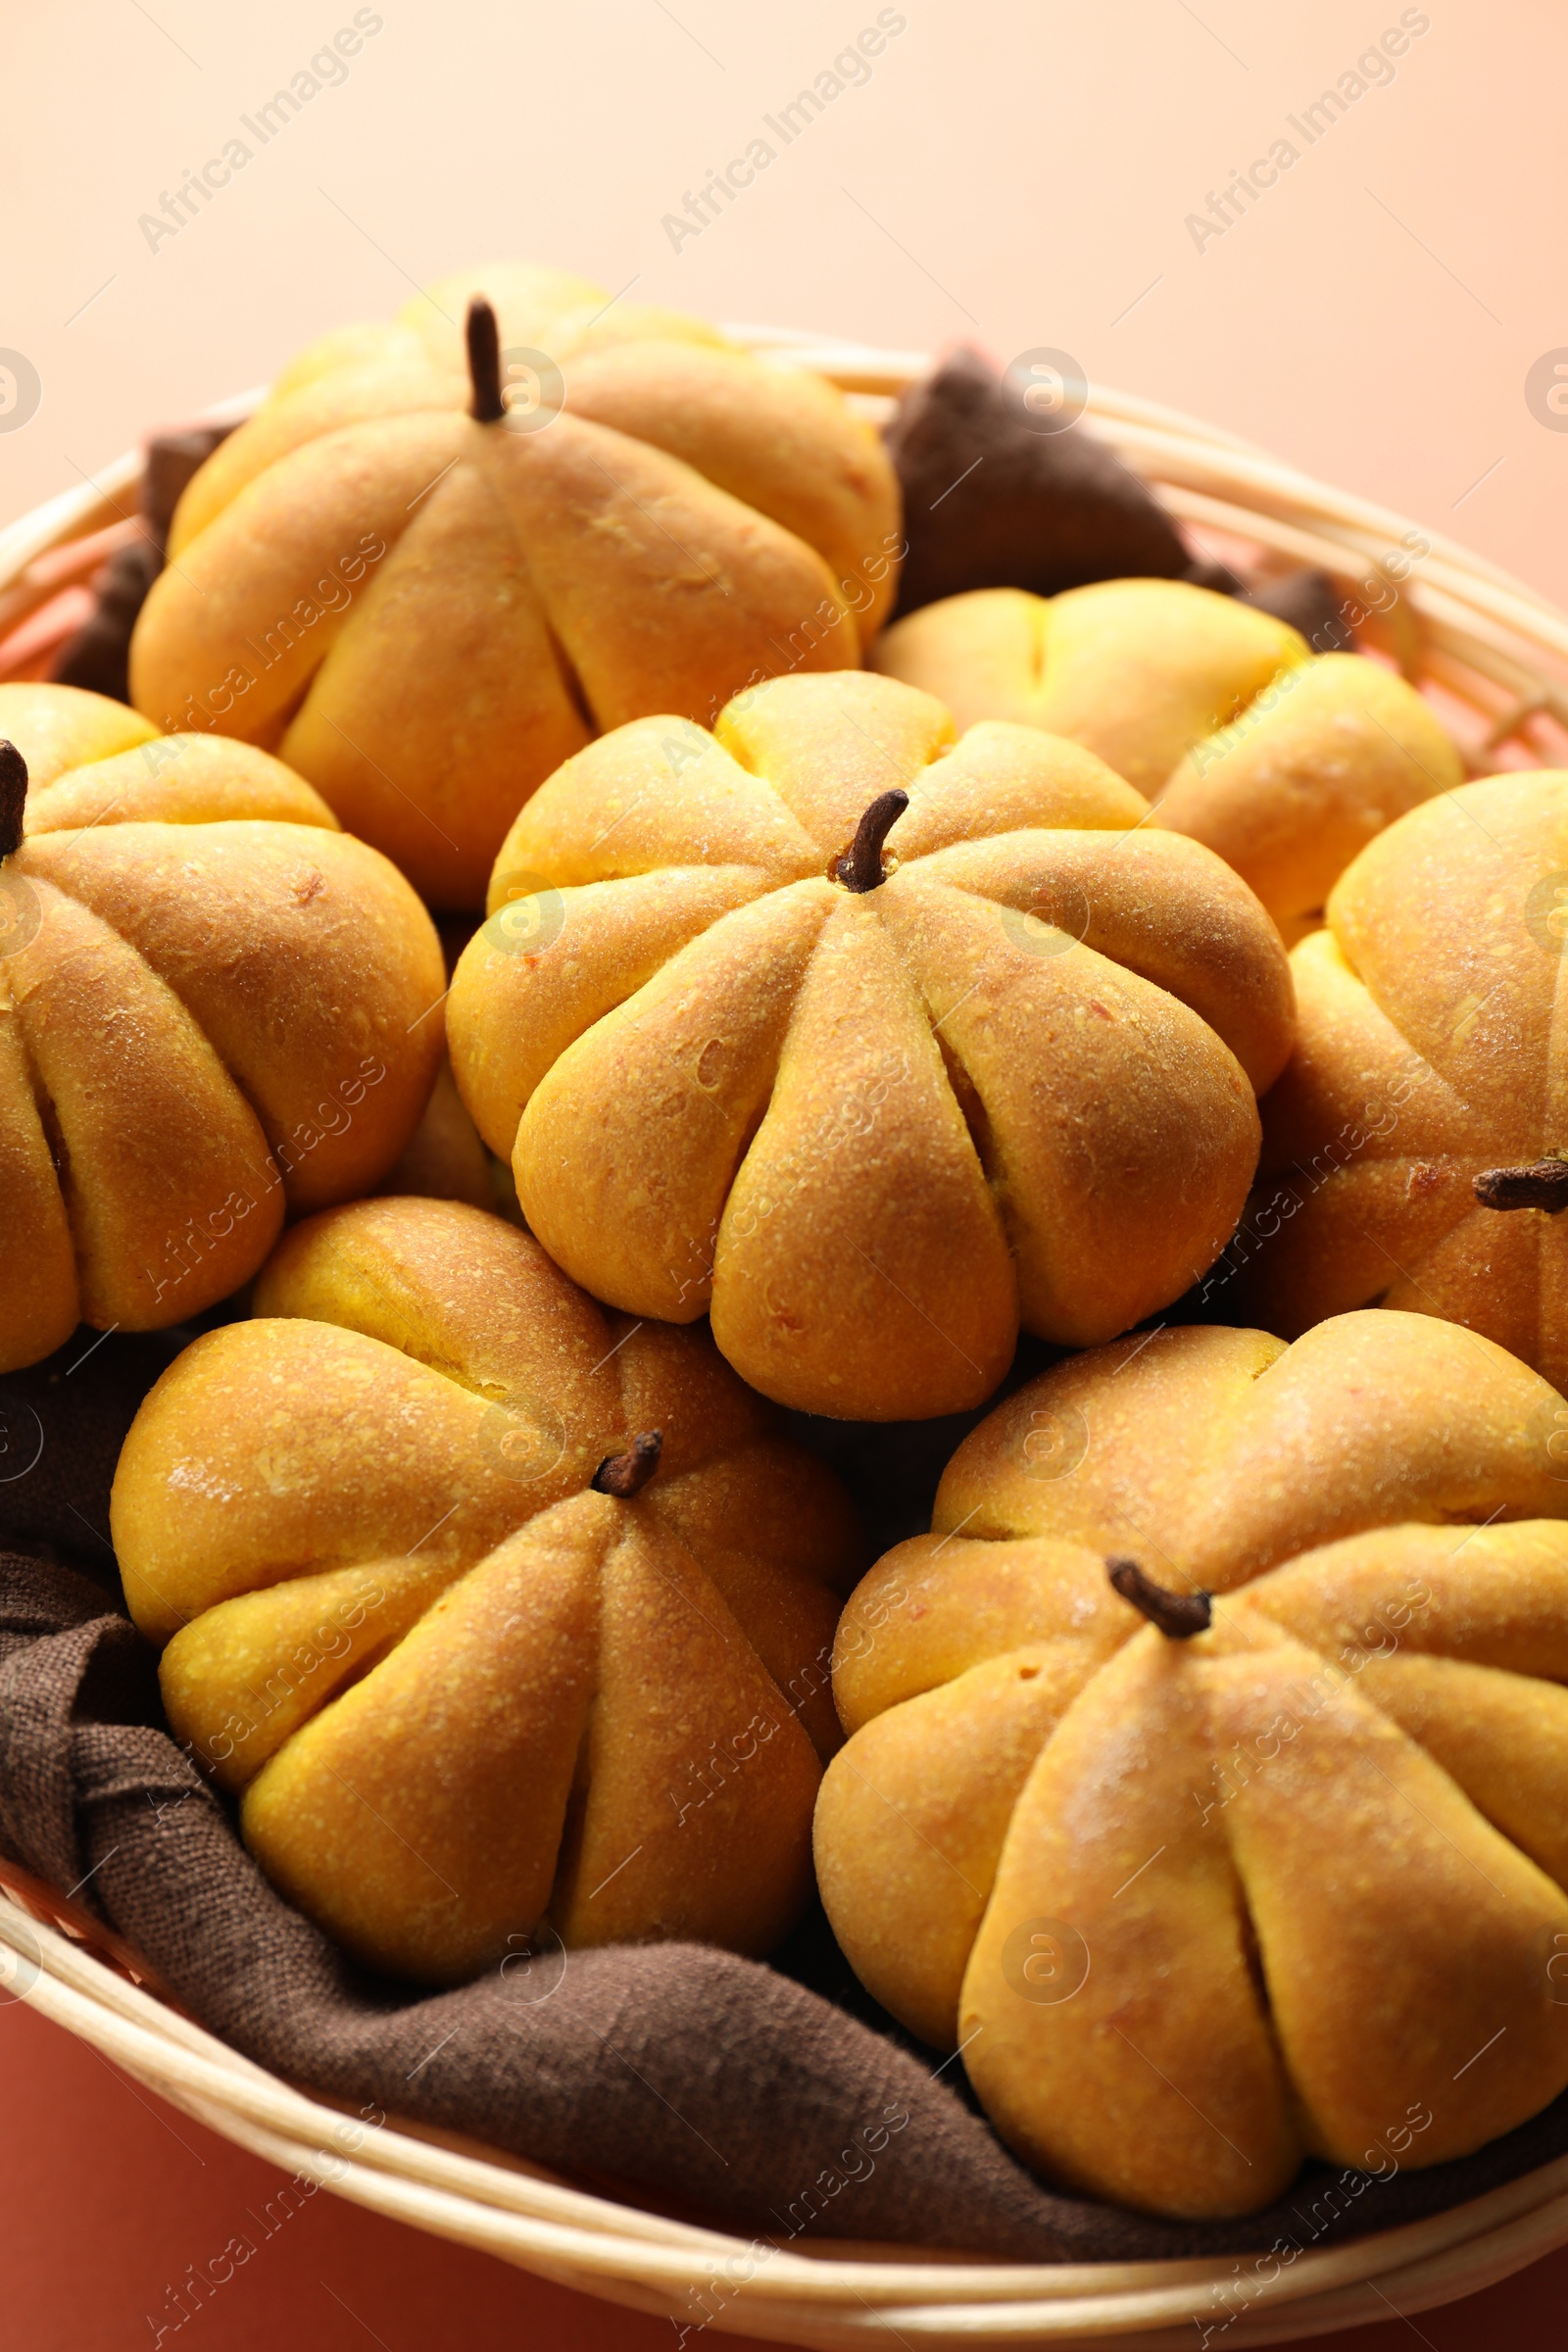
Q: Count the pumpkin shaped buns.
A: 7